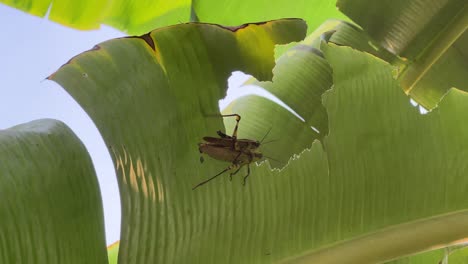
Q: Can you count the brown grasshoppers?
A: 2